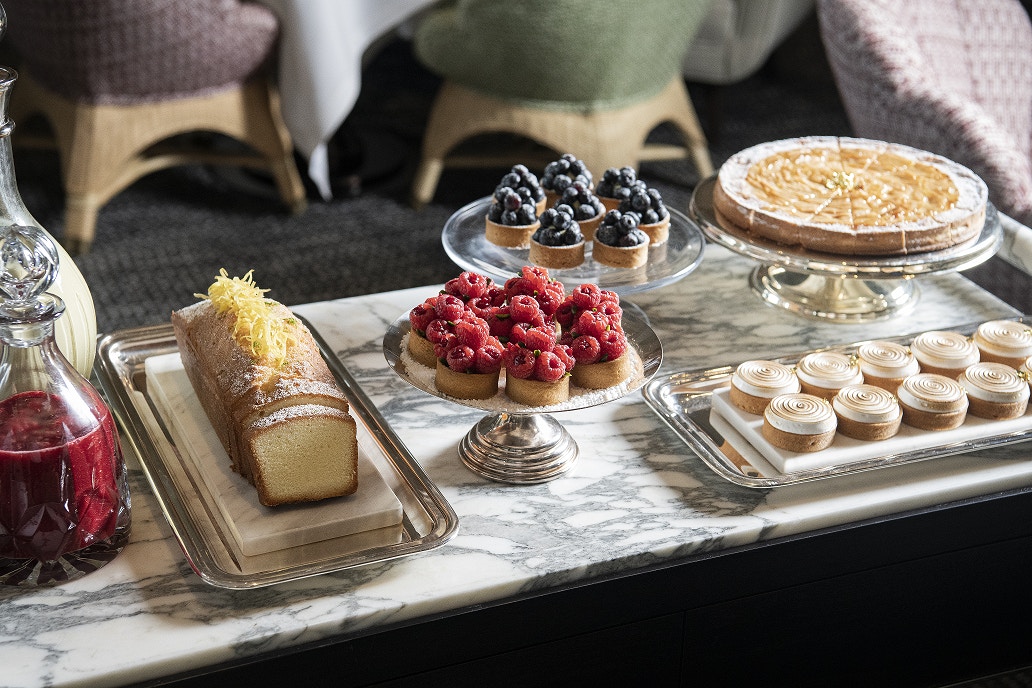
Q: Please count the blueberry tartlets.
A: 8